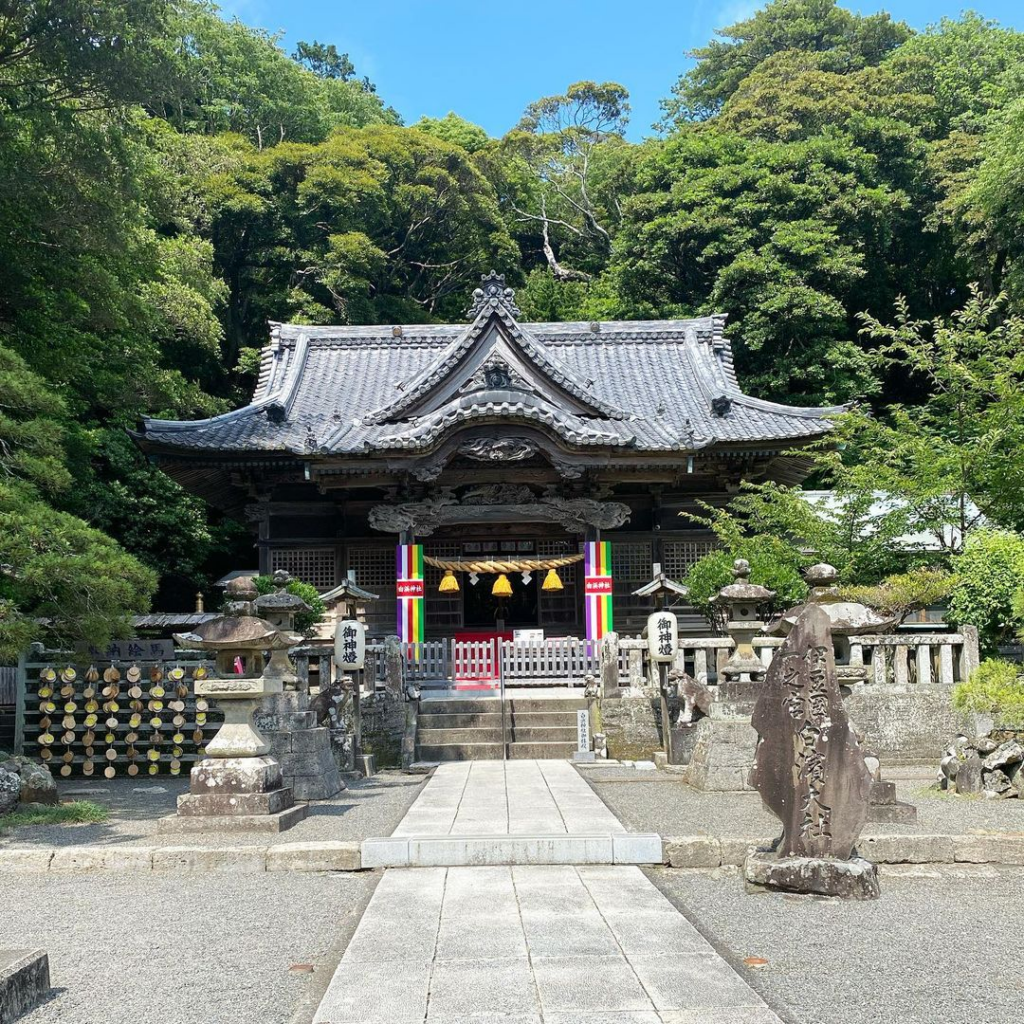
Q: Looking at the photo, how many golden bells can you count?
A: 3